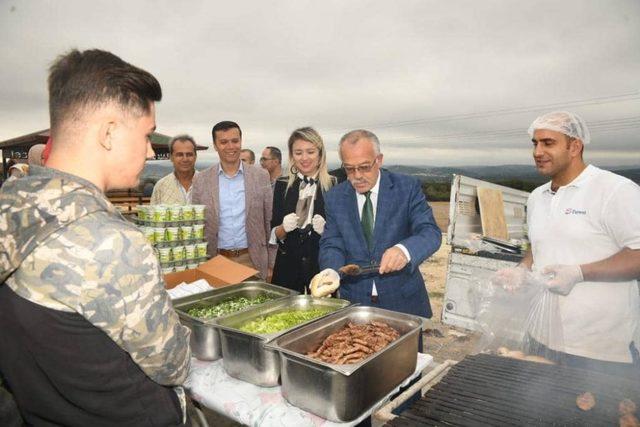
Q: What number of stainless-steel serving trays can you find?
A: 3